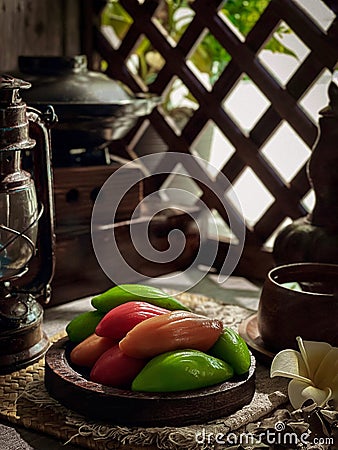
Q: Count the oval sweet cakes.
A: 8